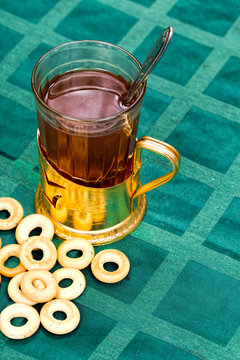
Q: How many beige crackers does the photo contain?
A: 11